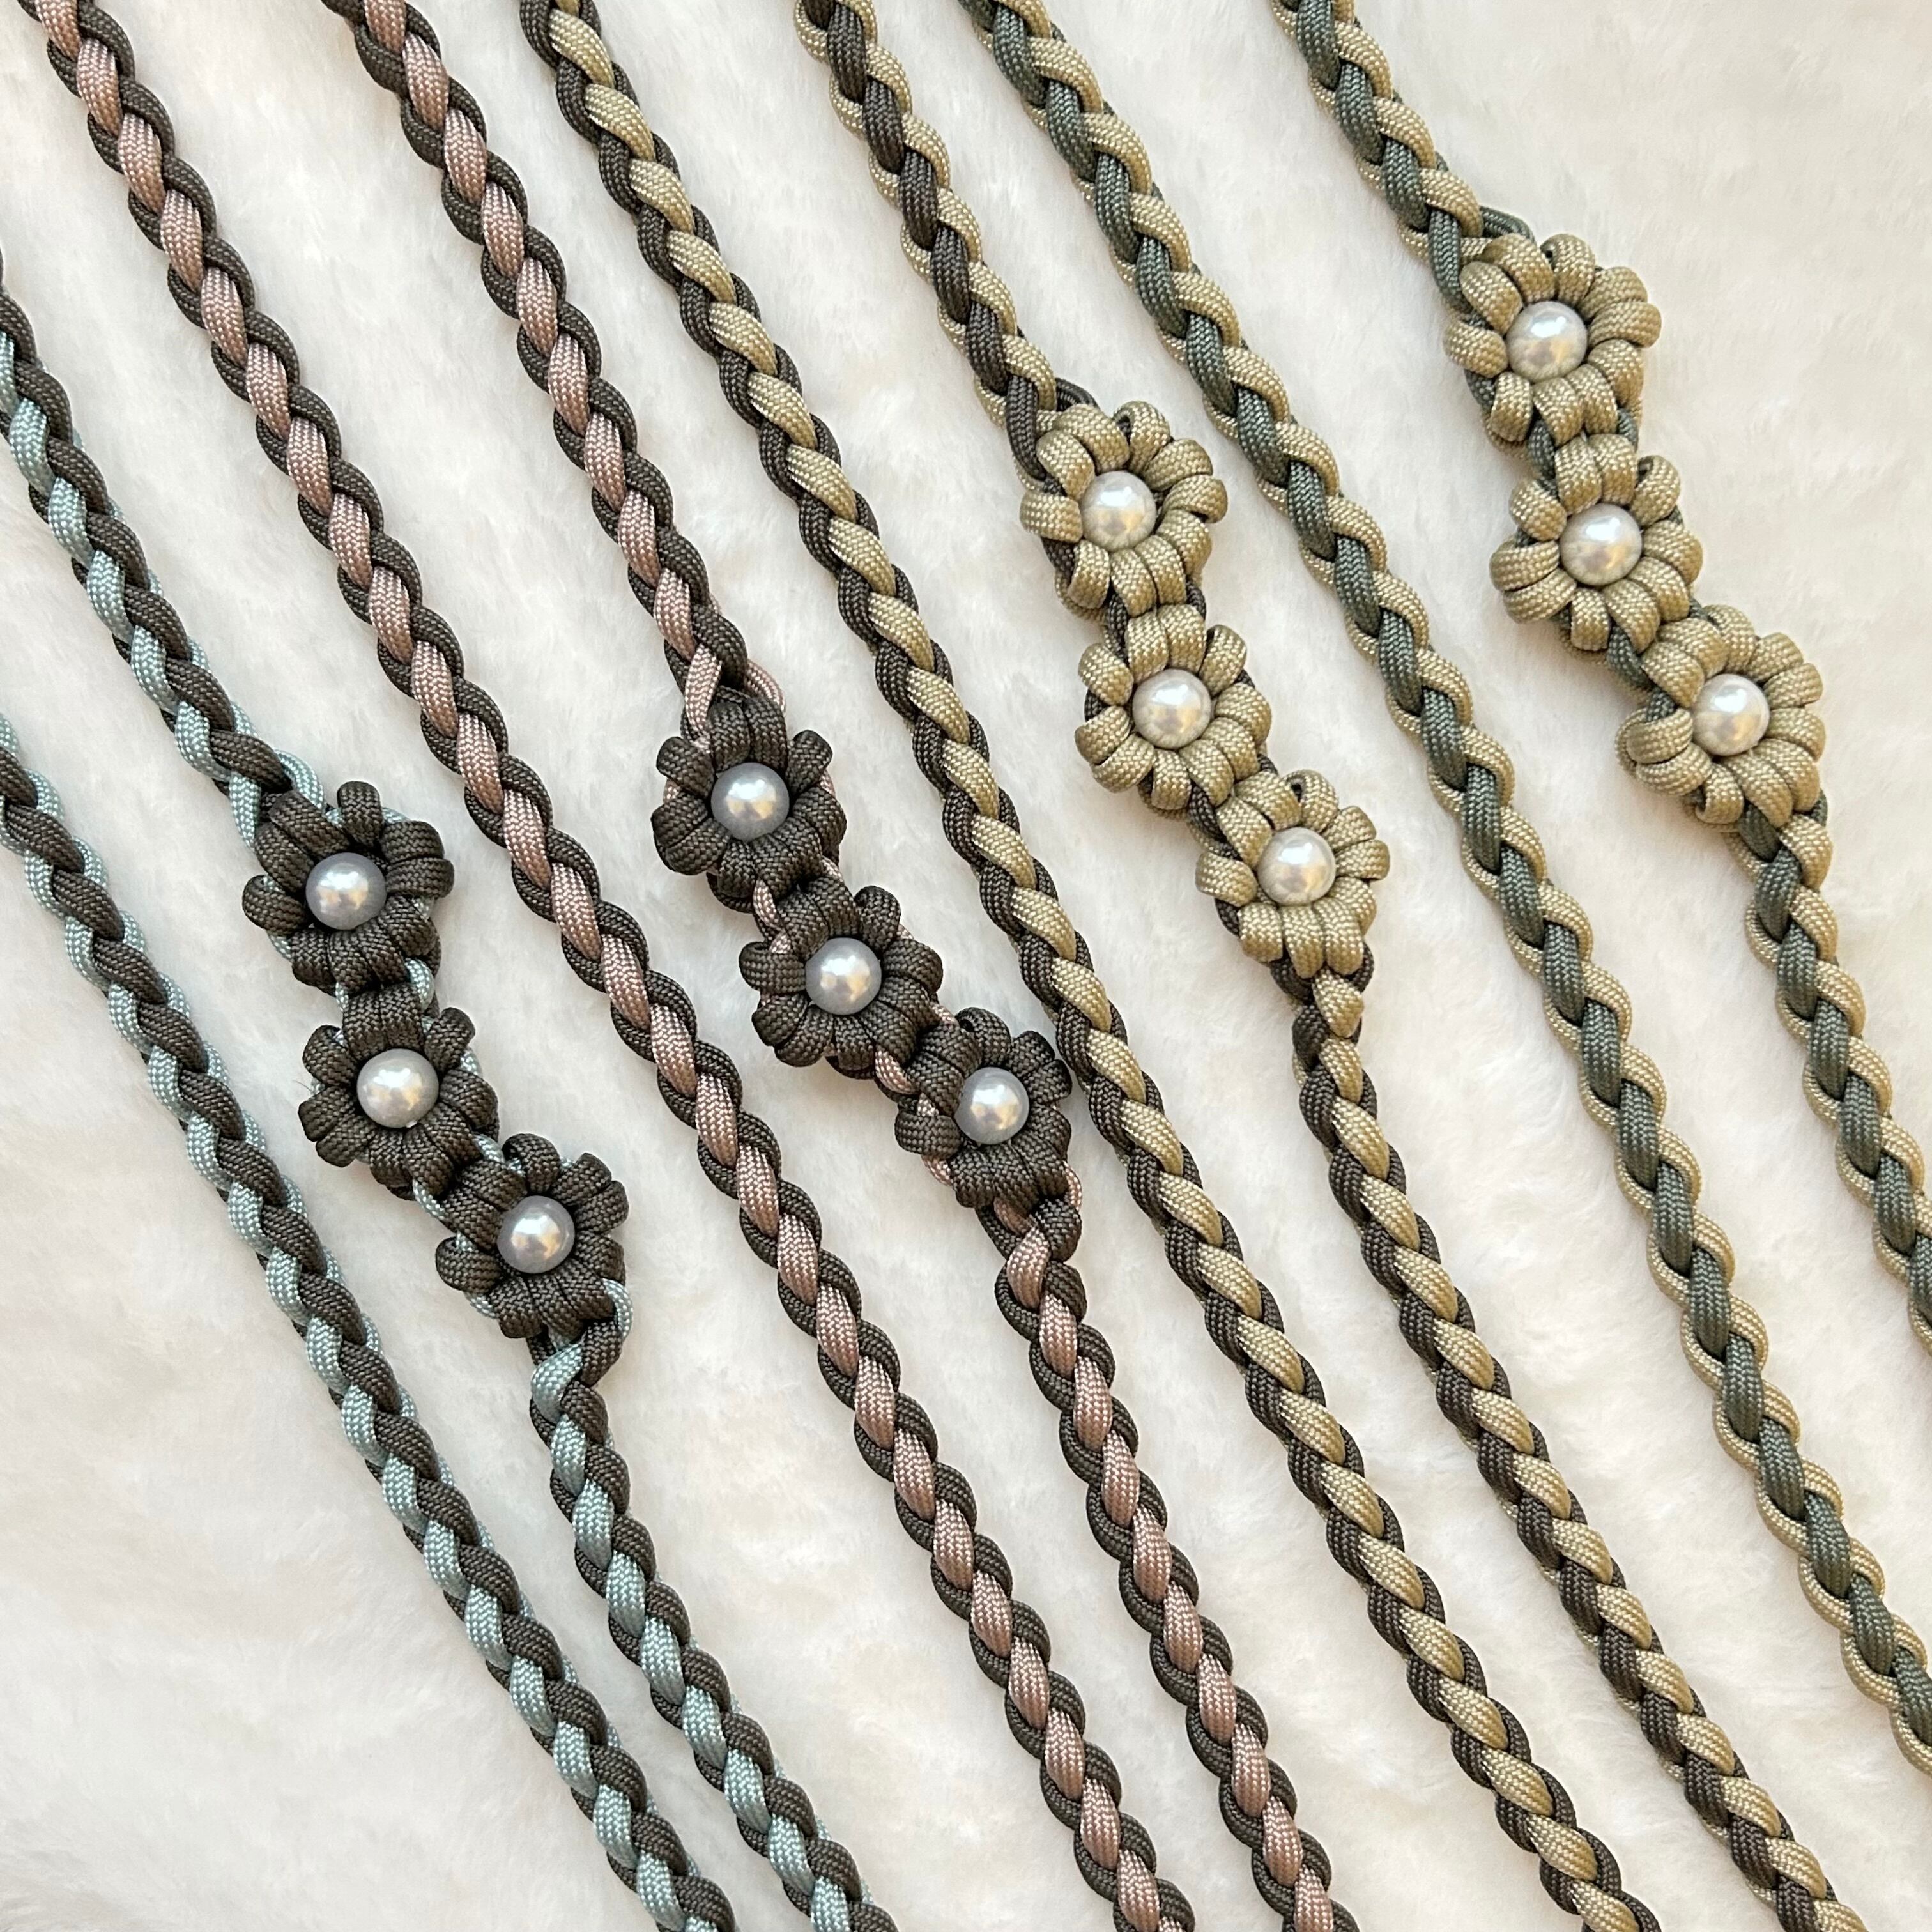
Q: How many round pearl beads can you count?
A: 12